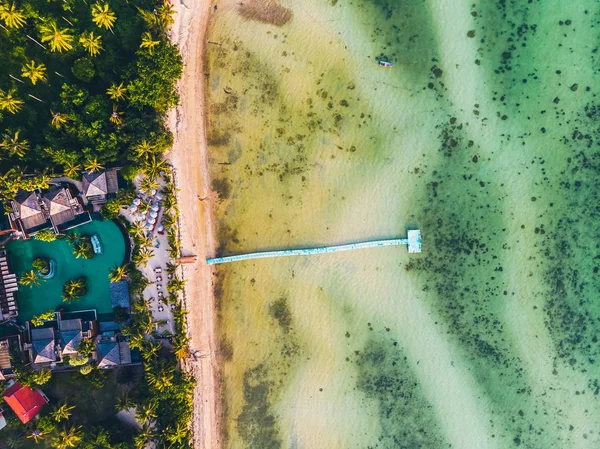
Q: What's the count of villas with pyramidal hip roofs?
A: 6